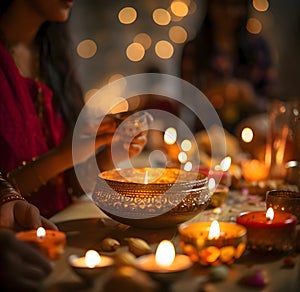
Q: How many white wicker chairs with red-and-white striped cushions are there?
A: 0